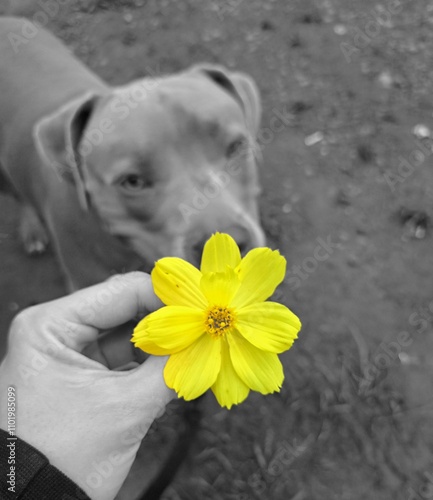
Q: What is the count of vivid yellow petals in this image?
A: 8